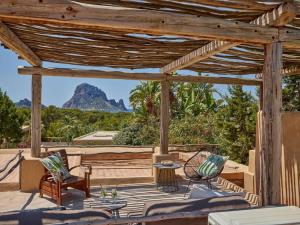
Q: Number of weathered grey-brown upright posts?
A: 3